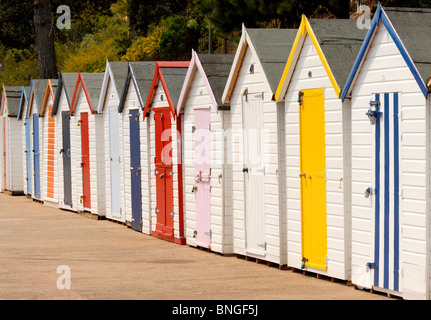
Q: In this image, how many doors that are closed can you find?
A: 13